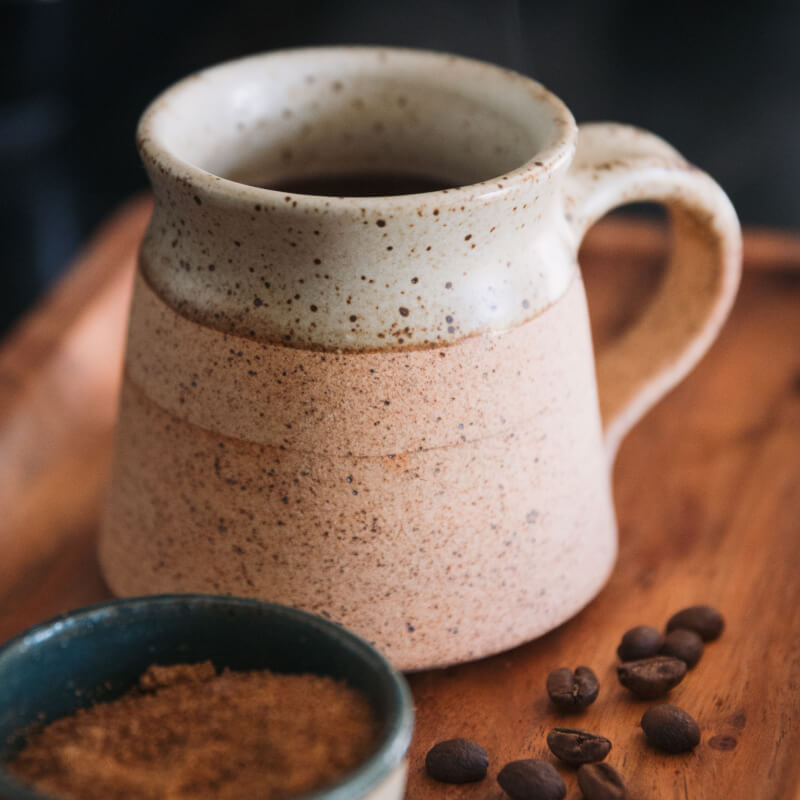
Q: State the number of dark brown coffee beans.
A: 10